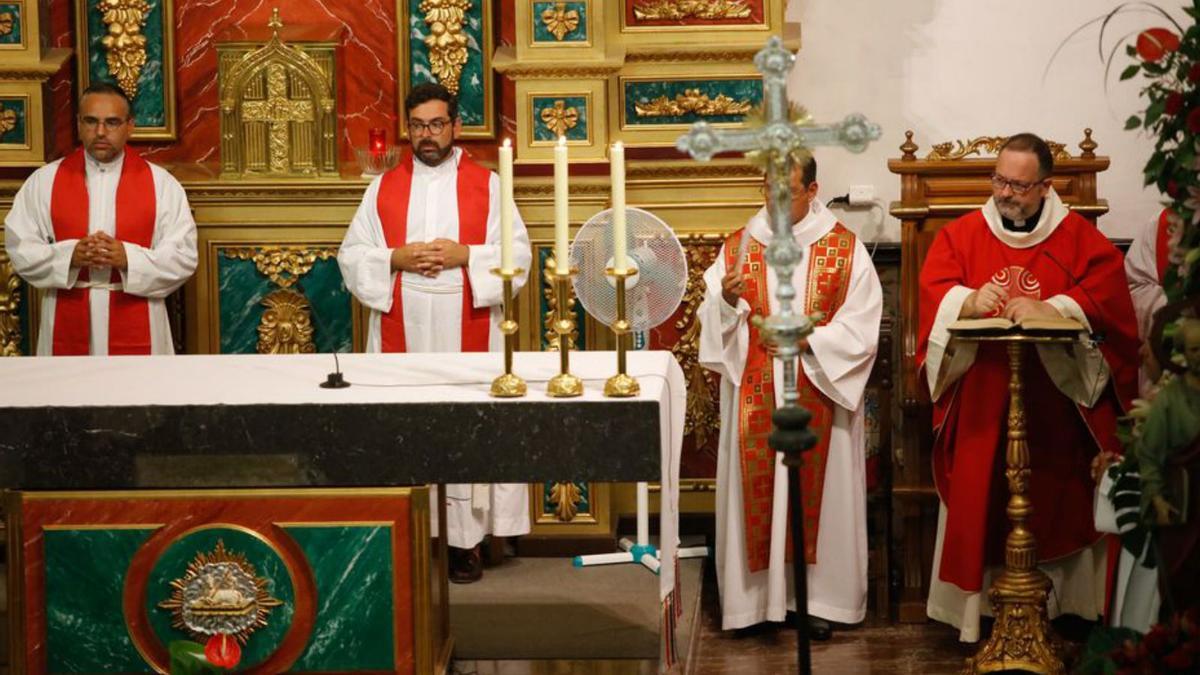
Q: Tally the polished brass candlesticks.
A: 3